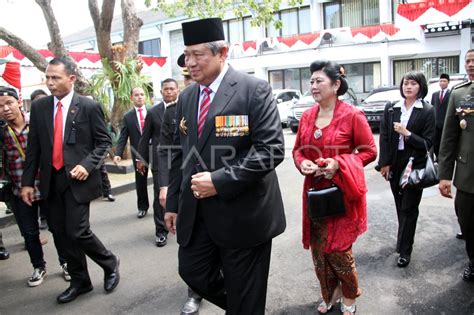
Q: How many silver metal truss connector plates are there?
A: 0